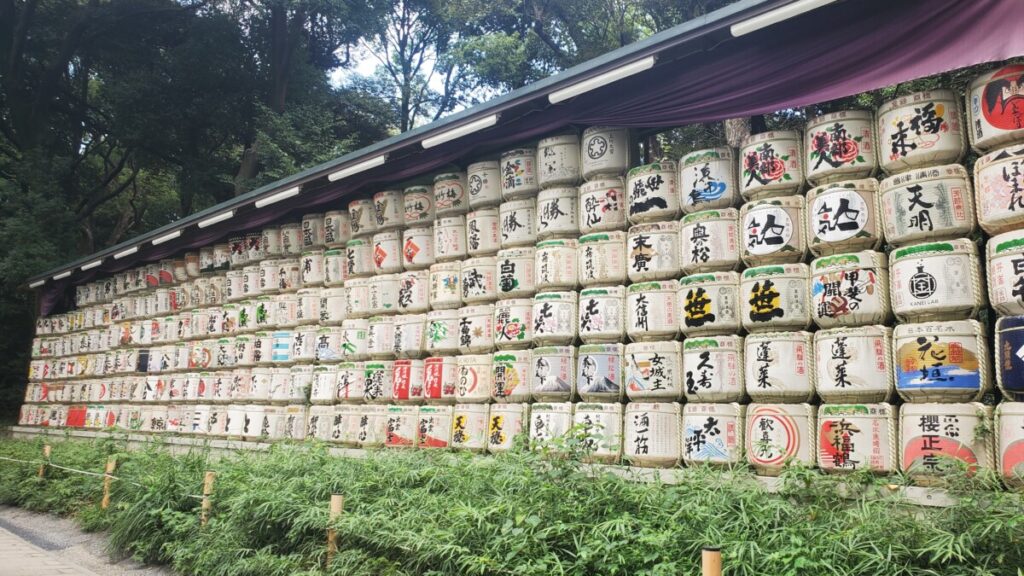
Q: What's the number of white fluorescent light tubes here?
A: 11